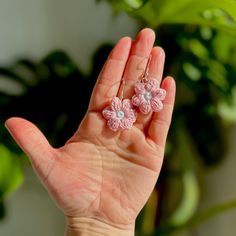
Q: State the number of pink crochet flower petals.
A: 12